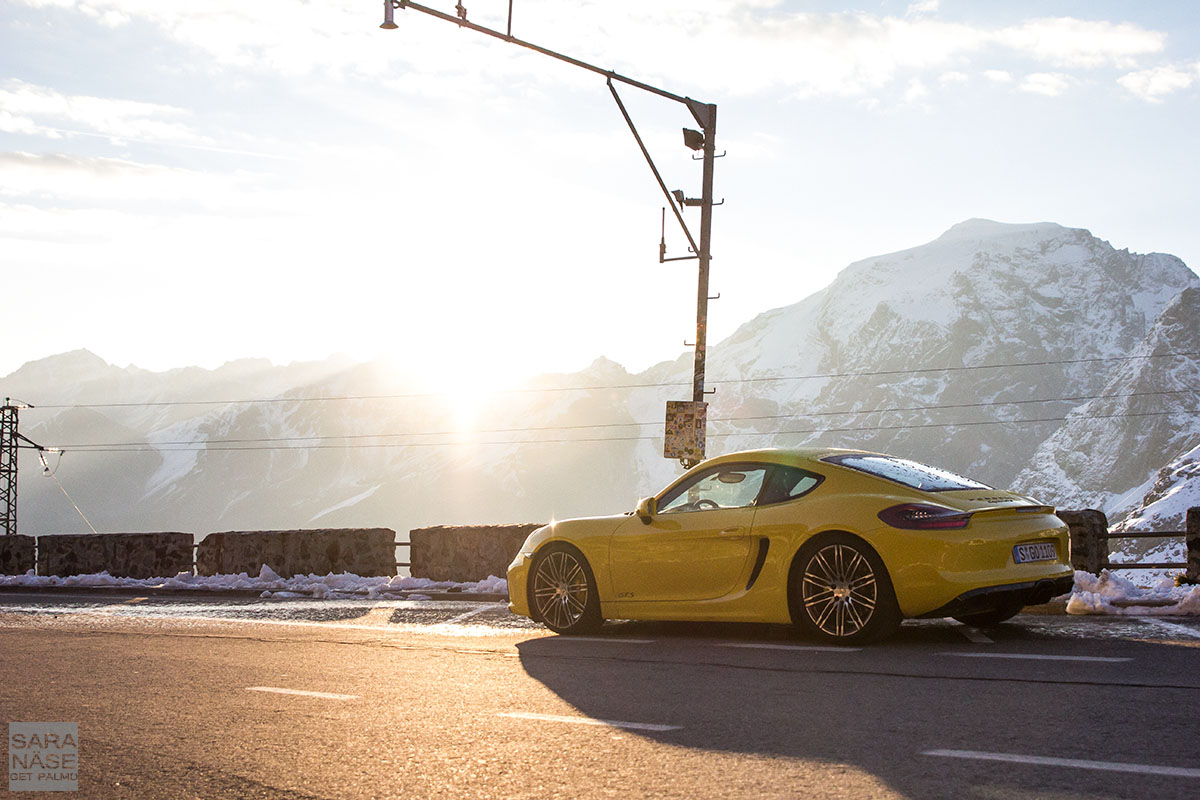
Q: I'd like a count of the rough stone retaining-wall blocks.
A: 6